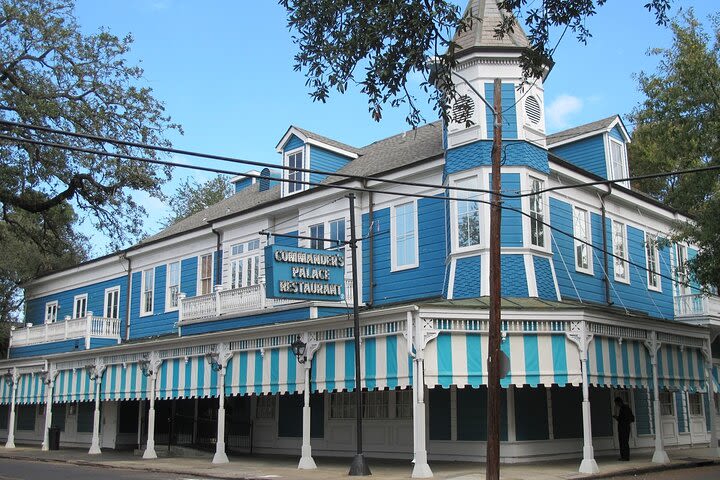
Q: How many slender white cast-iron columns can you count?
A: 10